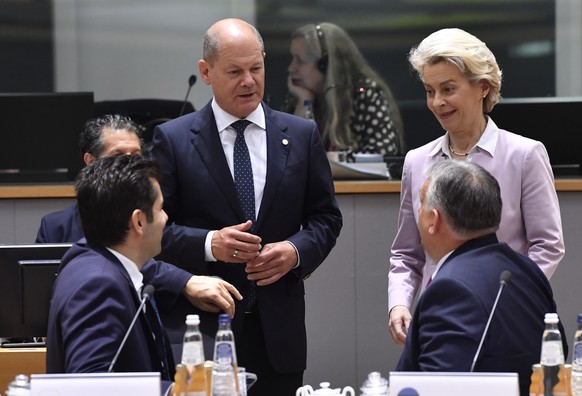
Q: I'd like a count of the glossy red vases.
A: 0